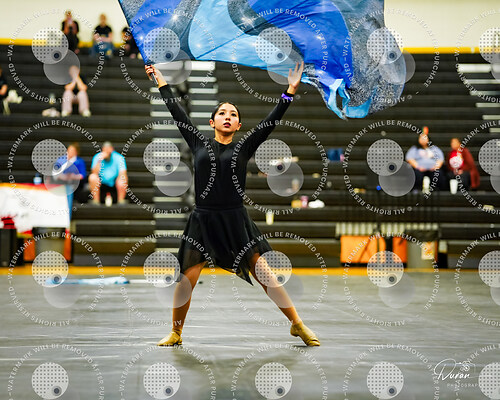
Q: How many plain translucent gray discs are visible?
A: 15